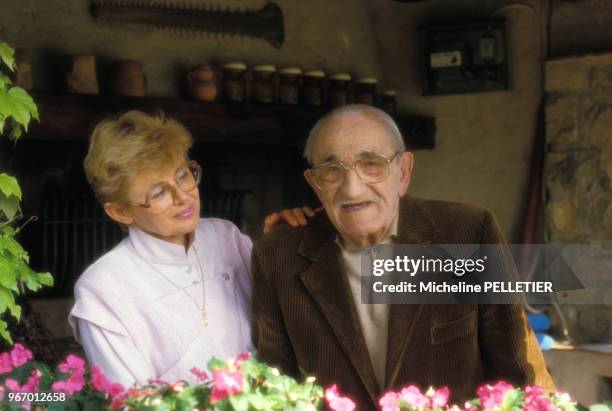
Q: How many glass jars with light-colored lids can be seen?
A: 7